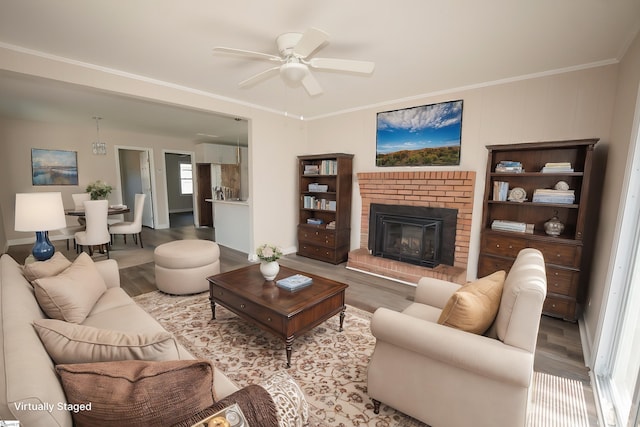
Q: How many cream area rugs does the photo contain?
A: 1